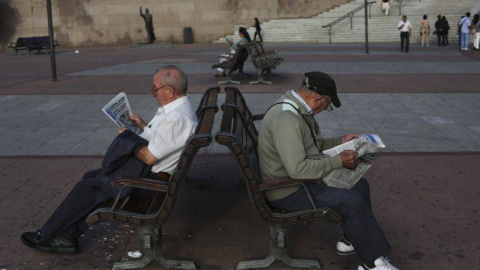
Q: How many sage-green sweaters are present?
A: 1